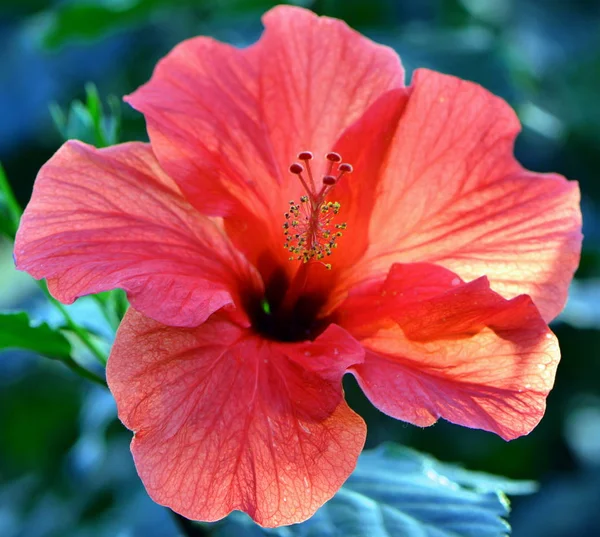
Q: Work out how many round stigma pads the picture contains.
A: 5